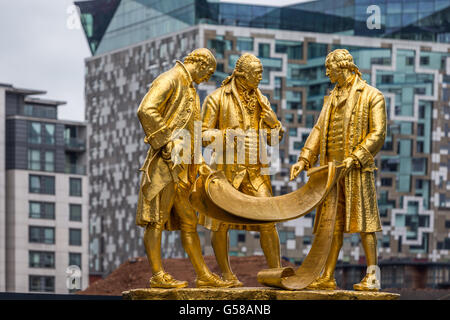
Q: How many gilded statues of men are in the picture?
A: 3